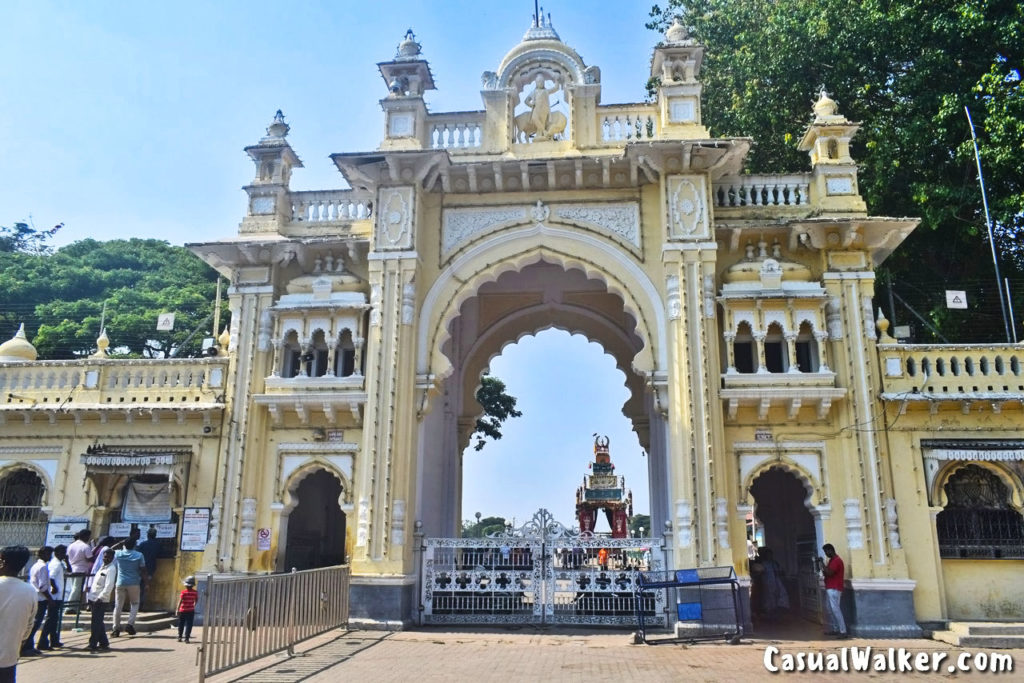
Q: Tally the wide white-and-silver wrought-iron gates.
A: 1